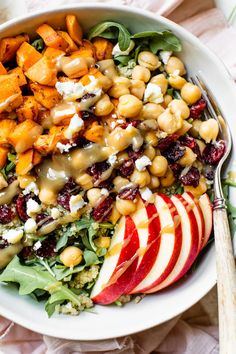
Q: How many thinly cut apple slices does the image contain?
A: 6